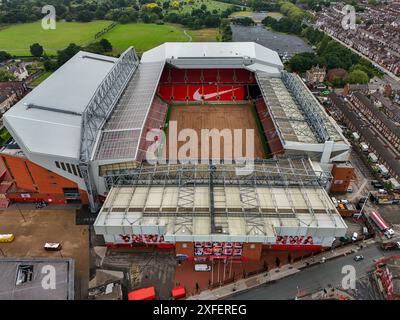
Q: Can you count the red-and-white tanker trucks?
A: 1